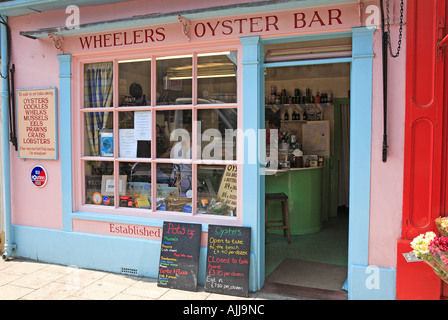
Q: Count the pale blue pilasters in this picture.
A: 3